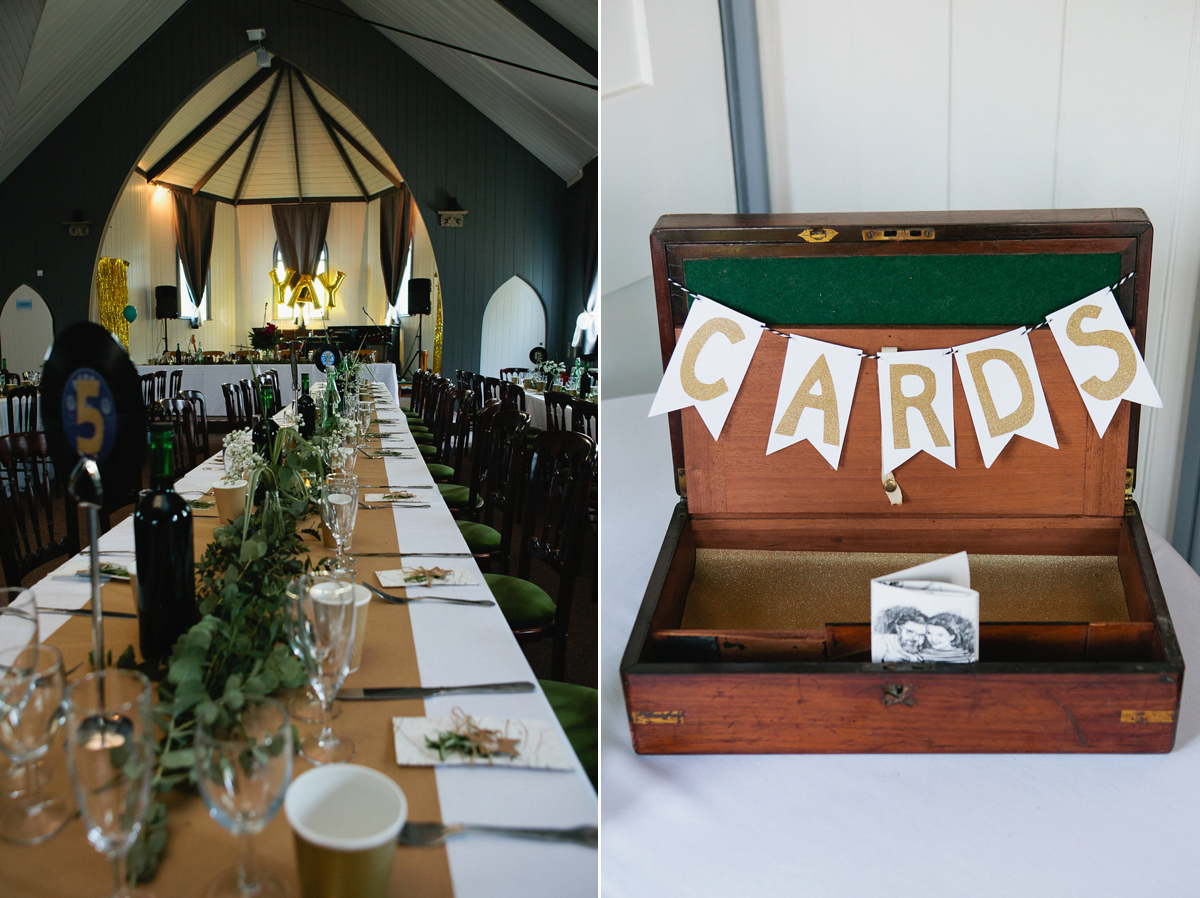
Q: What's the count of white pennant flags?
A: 5